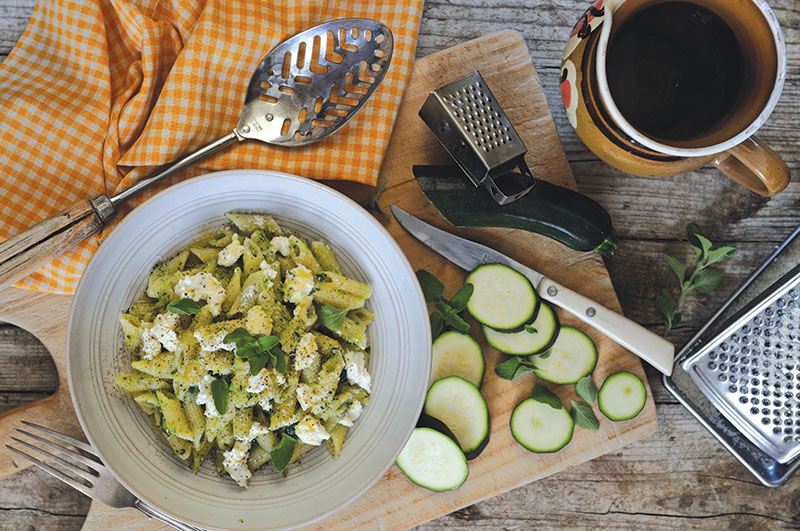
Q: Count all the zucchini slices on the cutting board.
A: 8